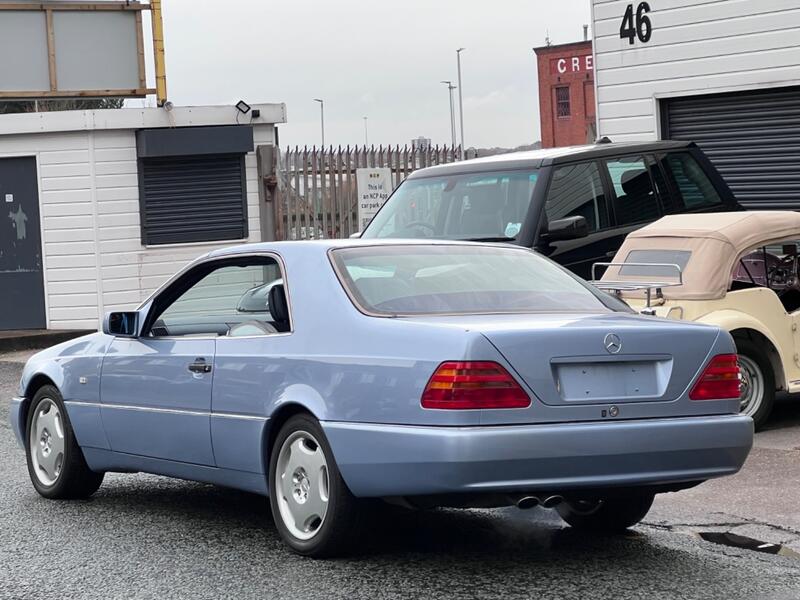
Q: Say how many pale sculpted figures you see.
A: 0